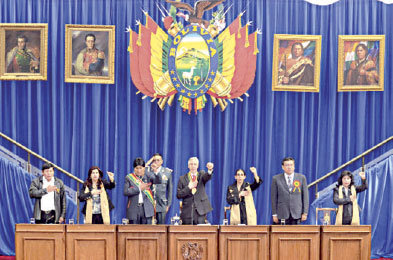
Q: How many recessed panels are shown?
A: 7